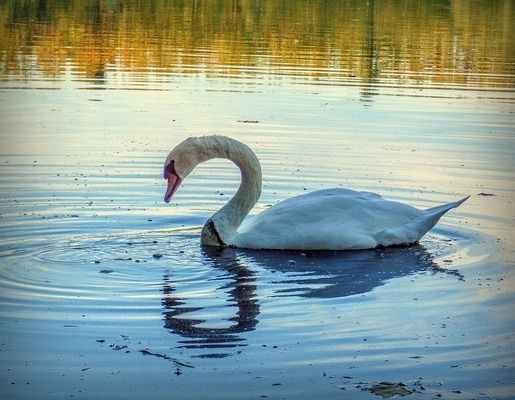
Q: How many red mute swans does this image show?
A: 0